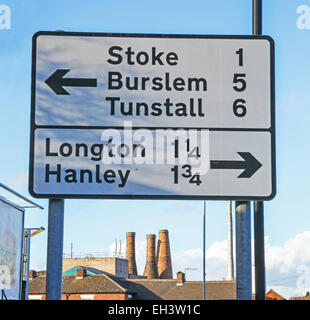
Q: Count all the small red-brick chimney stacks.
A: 3